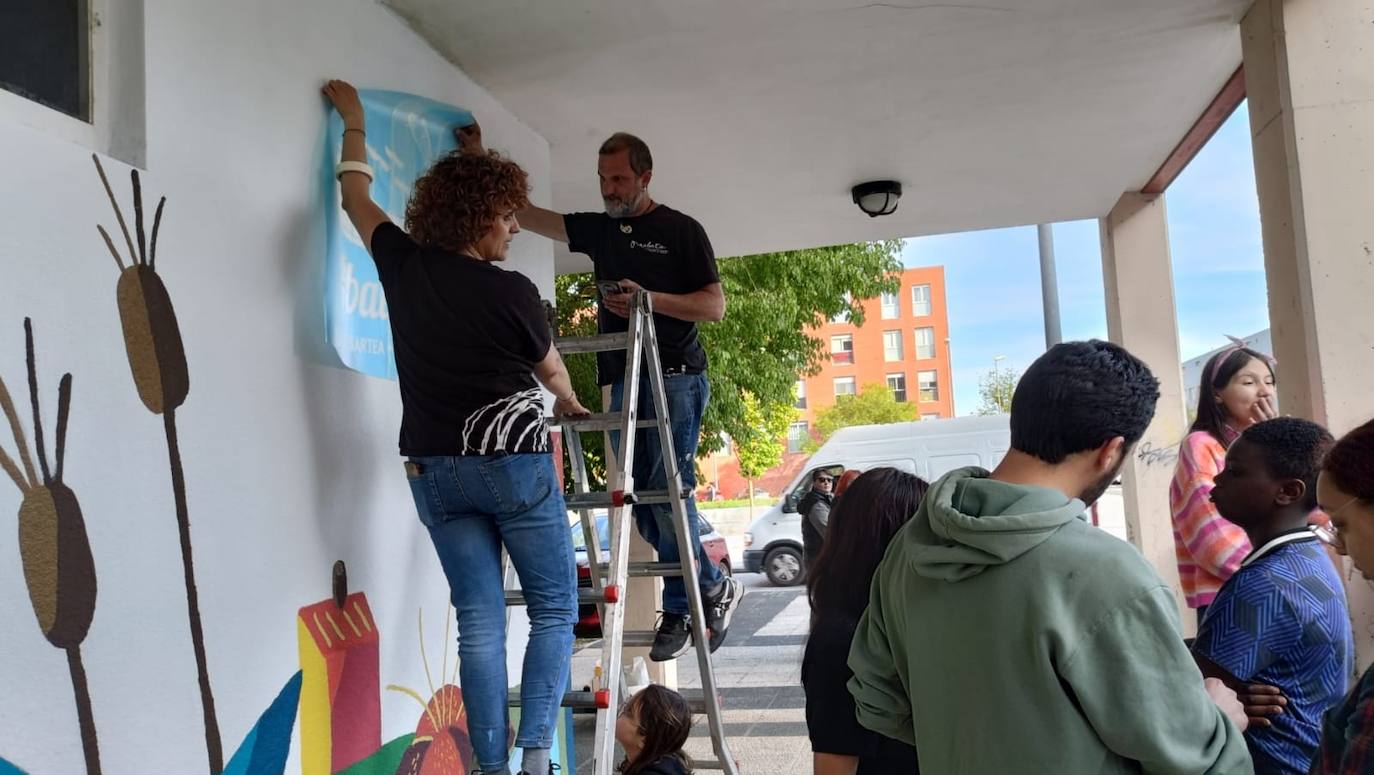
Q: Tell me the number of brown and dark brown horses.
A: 0